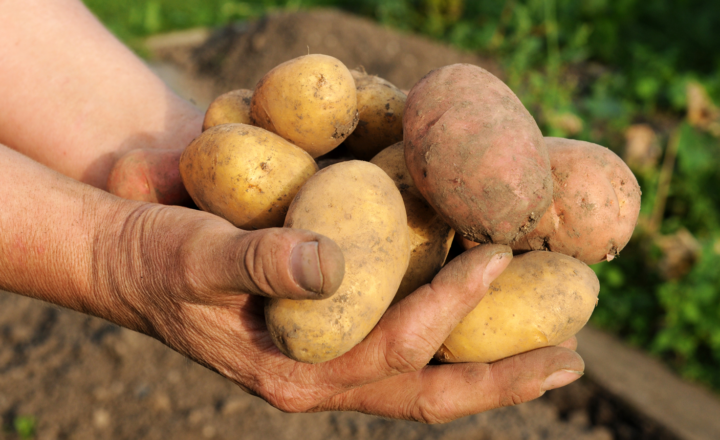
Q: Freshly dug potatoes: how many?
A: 9